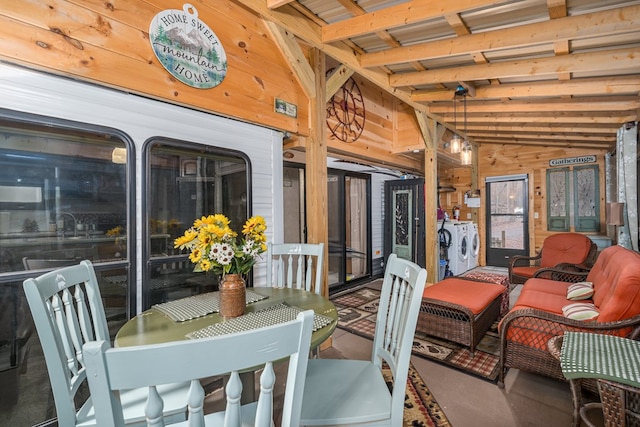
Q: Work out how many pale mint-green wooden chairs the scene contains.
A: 4